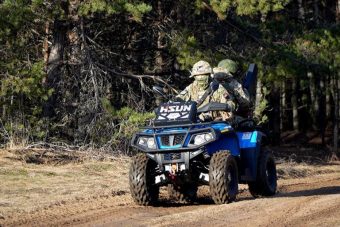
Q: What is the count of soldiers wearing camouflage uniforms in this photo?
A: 2